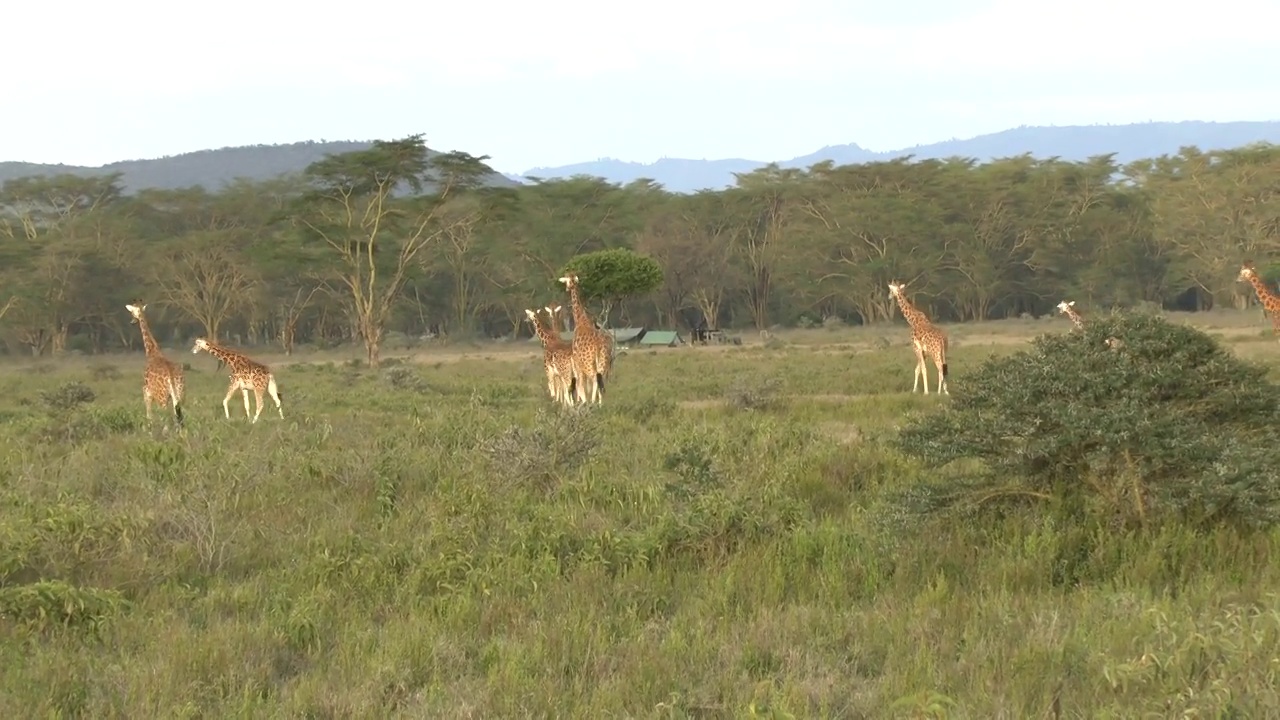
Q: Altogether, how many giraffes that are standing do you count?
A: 8